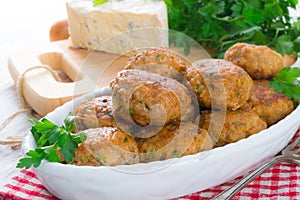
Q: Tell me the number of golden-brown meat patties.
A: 9